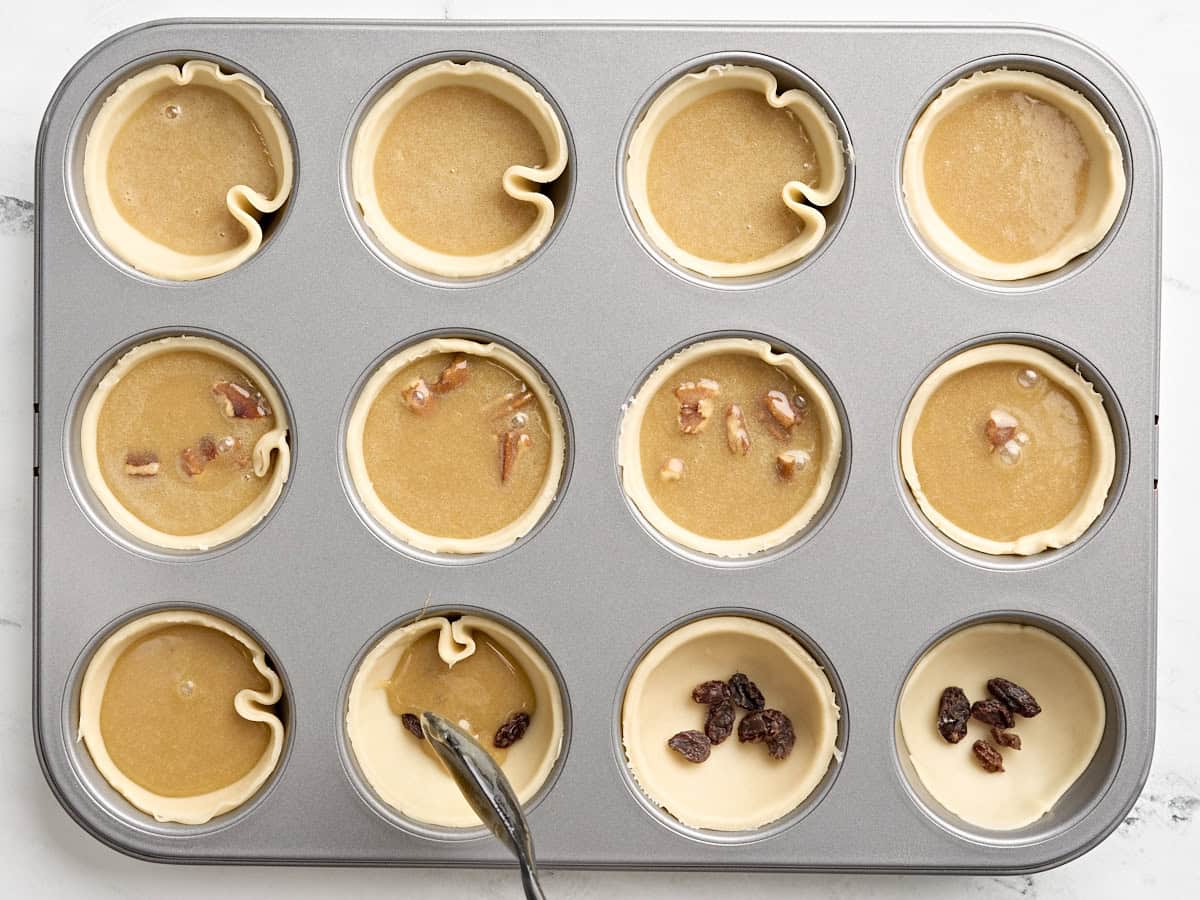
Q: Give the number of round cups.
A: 12